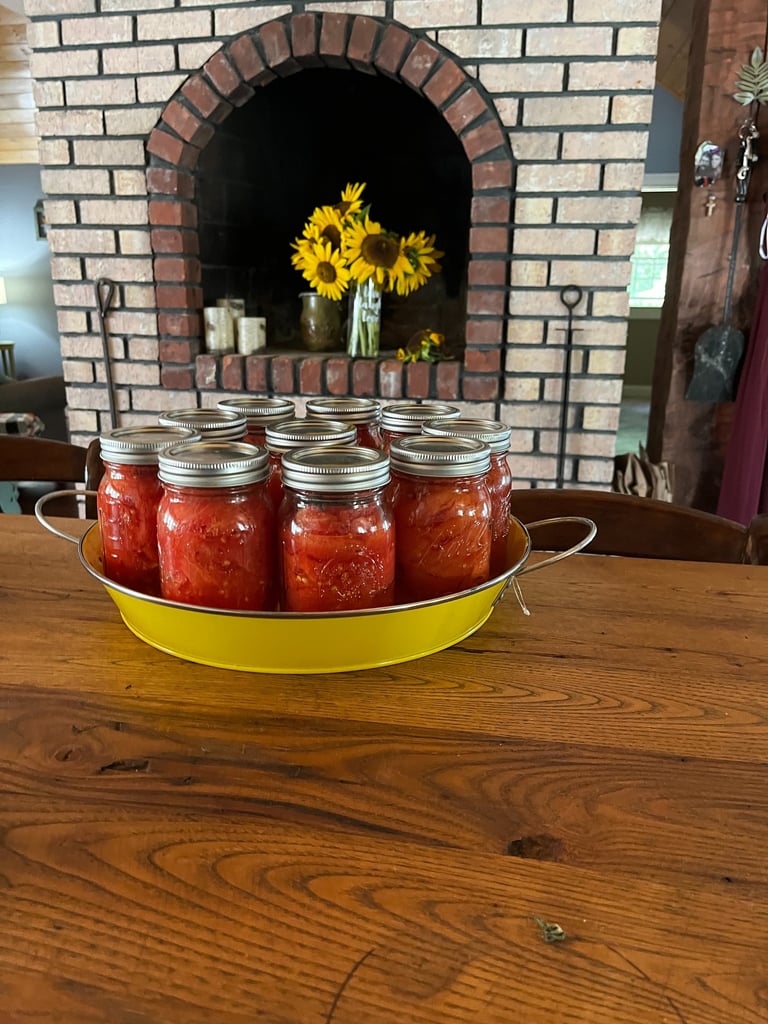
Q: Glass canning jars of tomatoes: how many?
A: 10